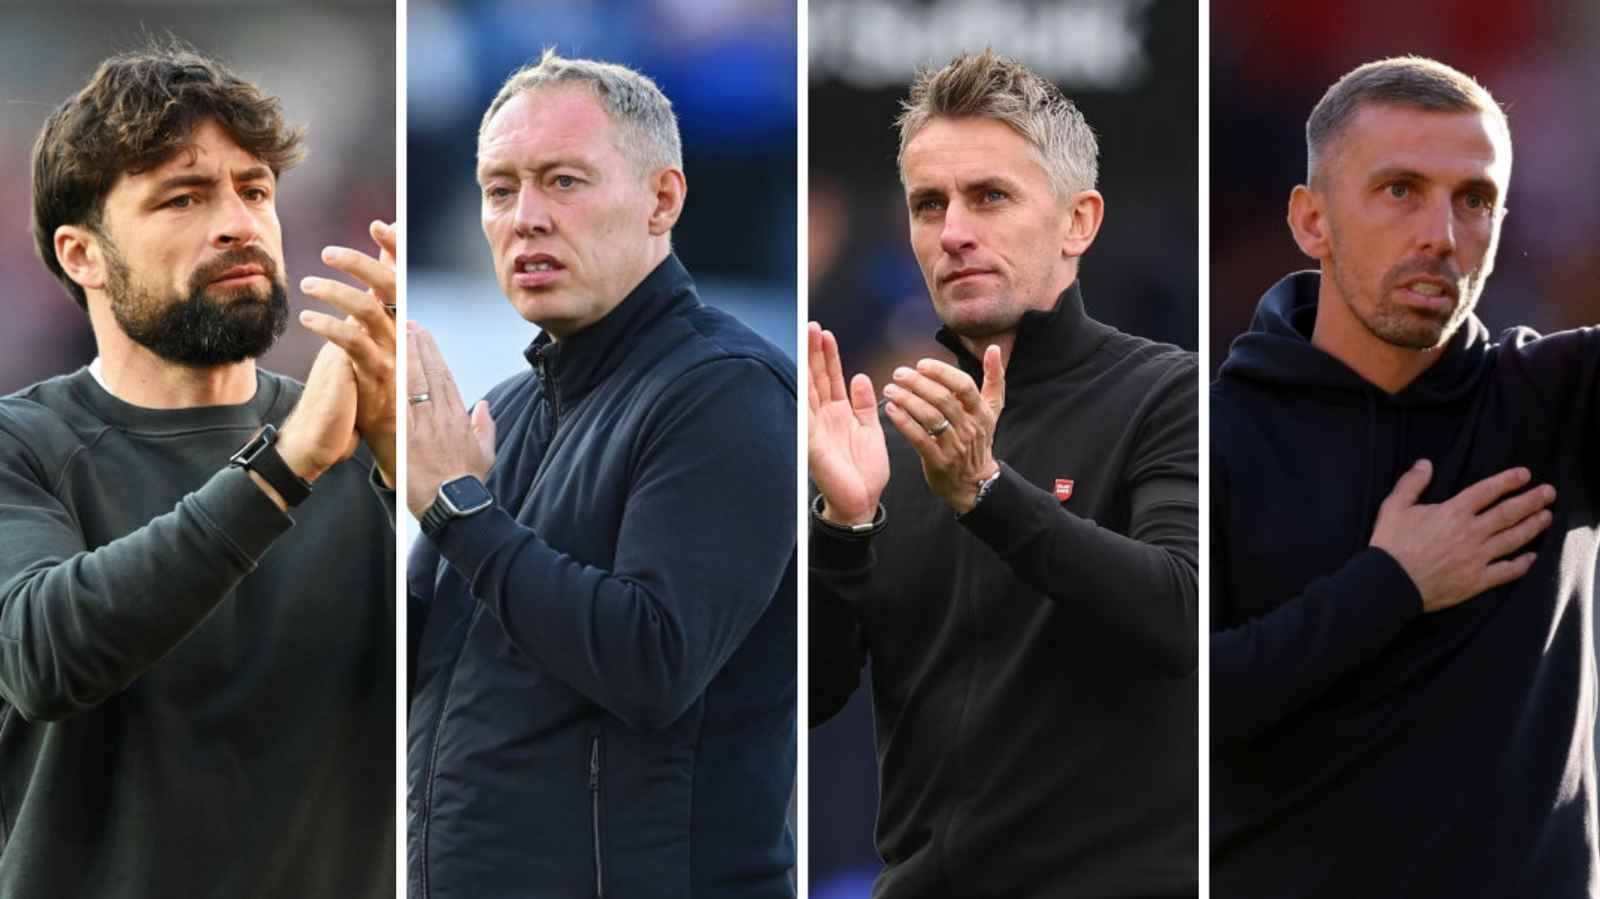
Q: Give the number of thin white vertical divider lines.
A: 3